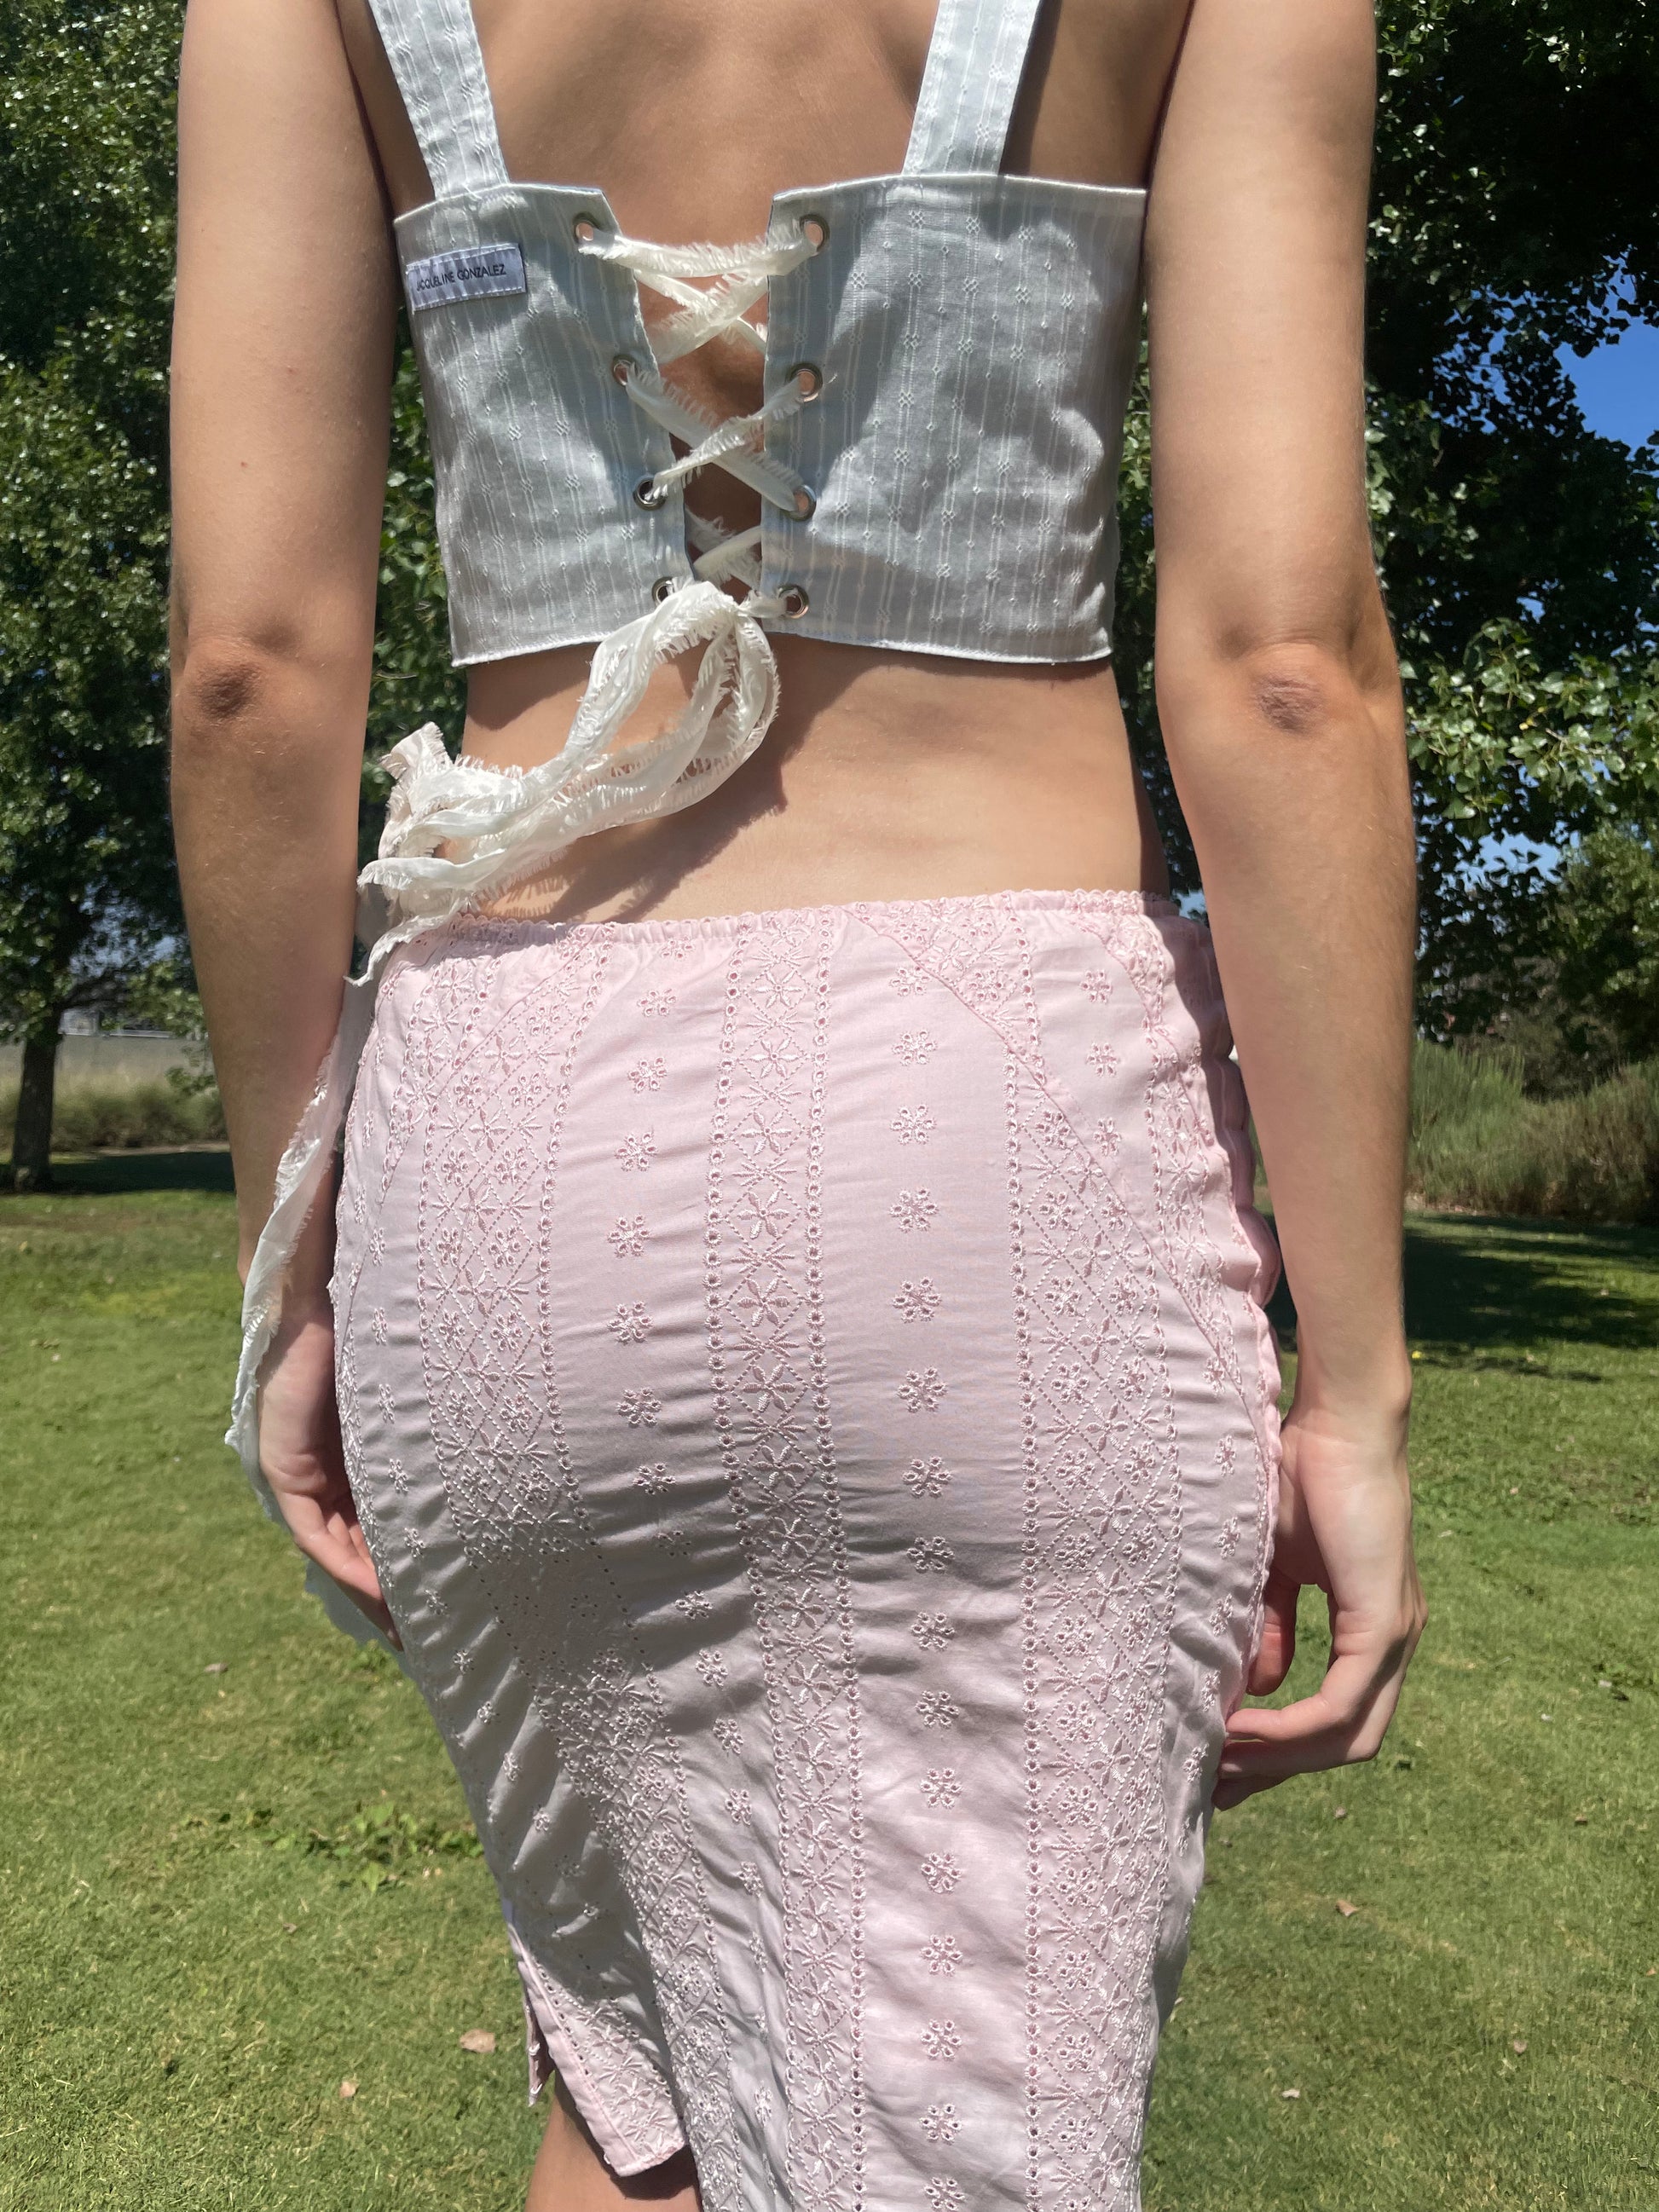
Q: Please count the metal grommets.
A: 8